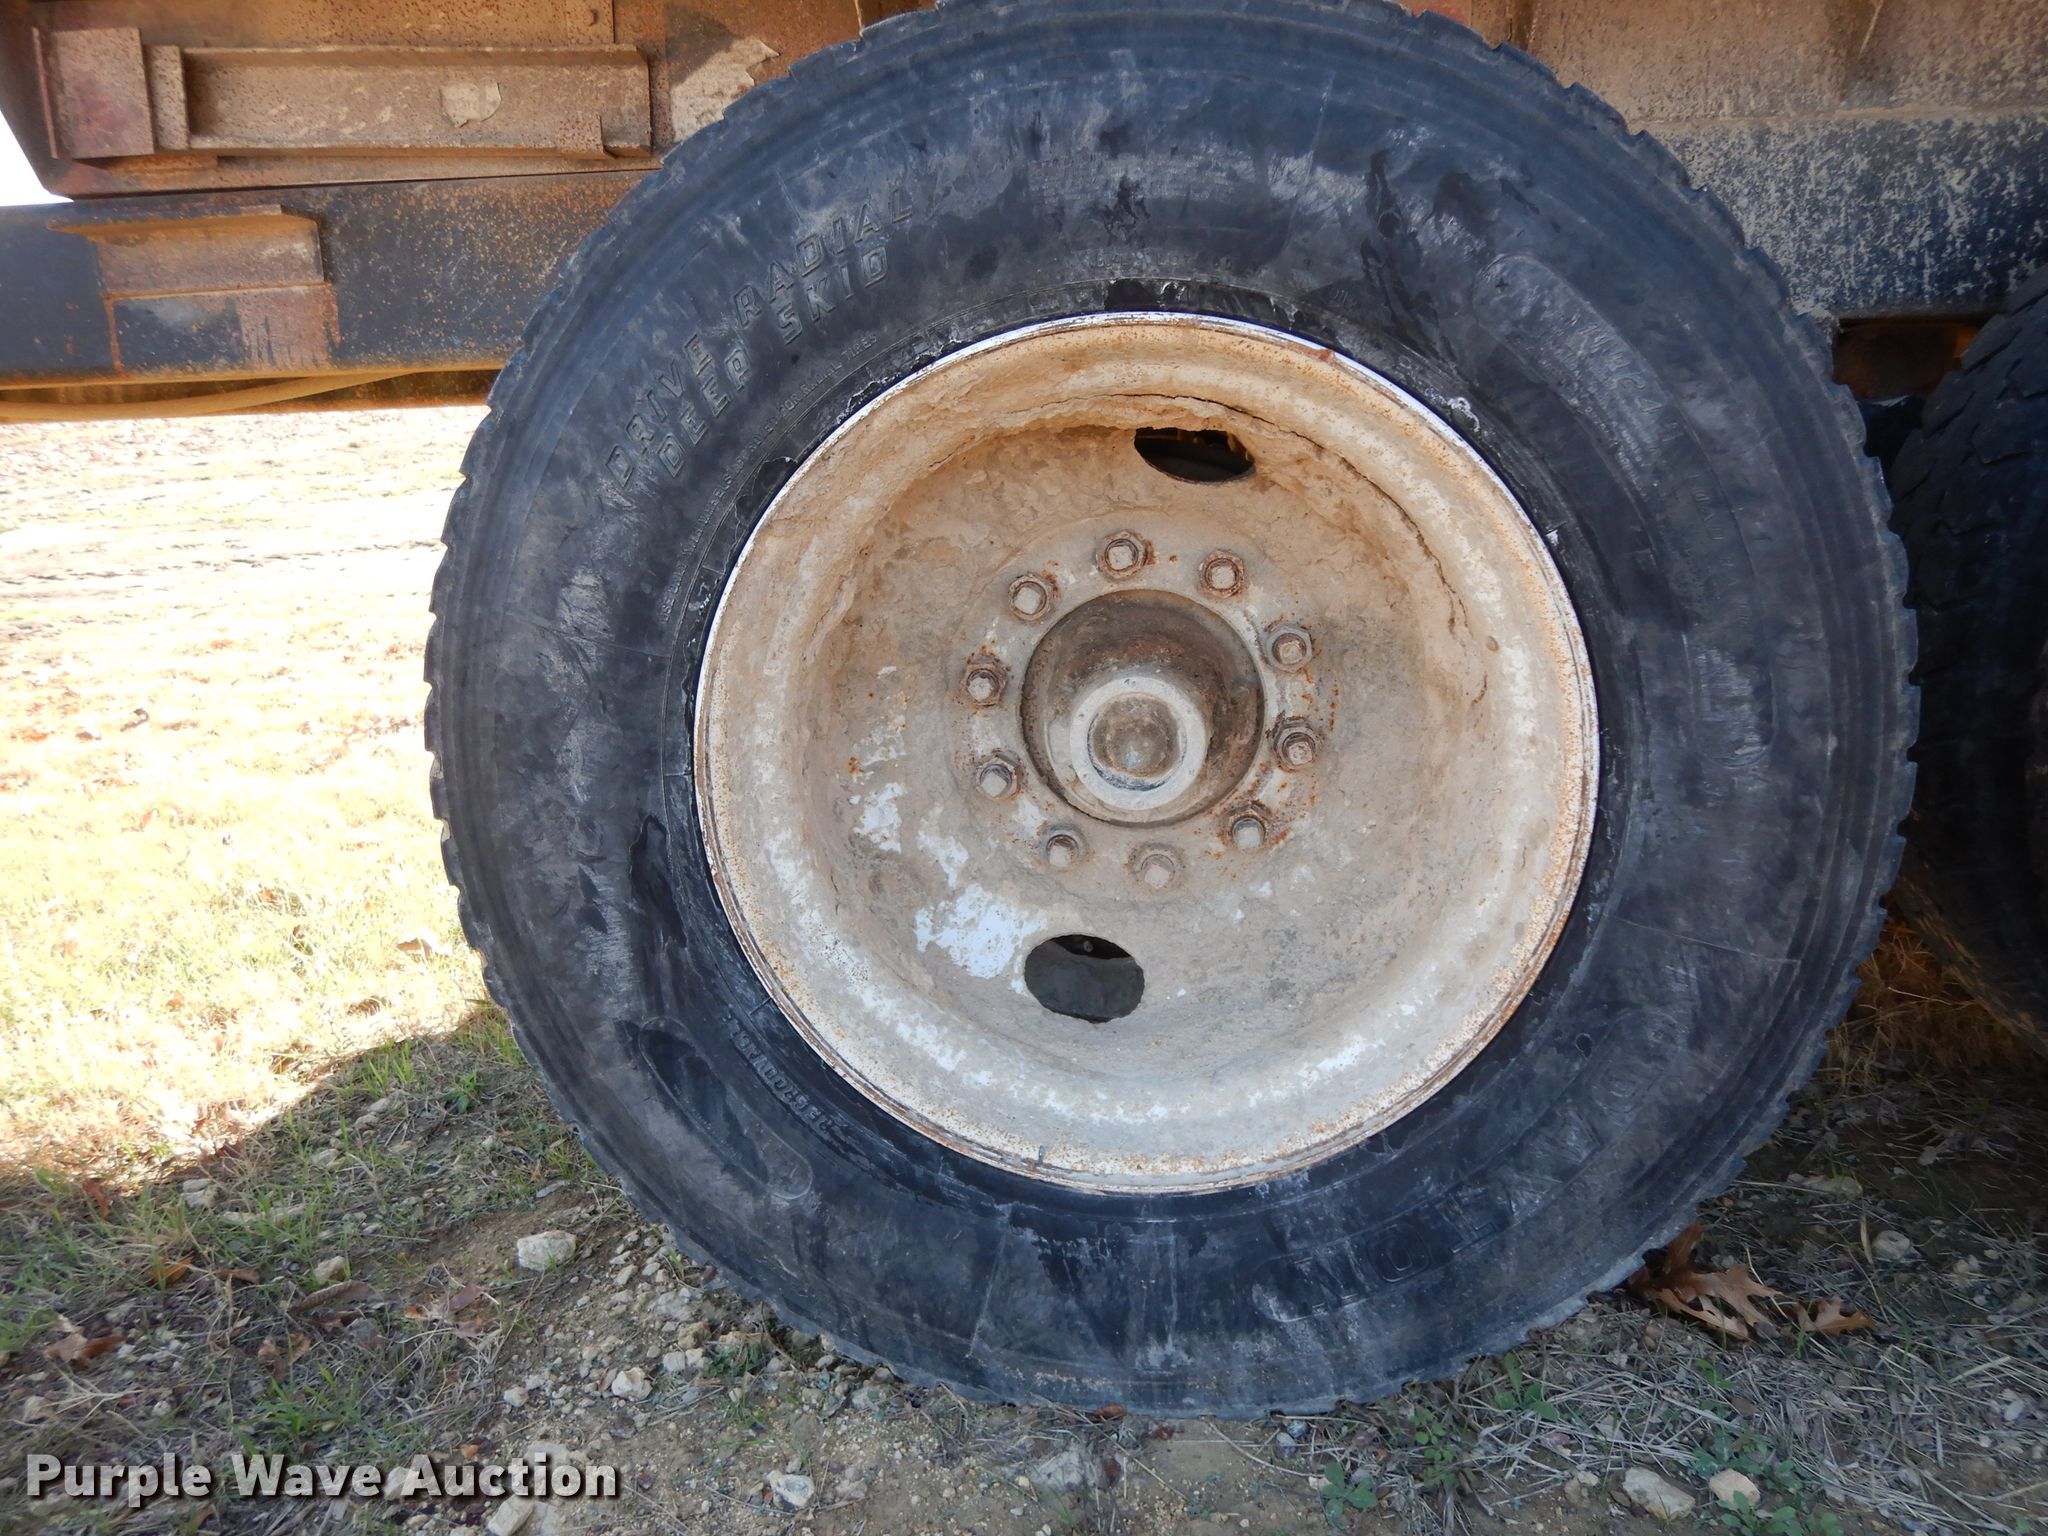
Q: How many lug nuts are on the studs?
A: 10